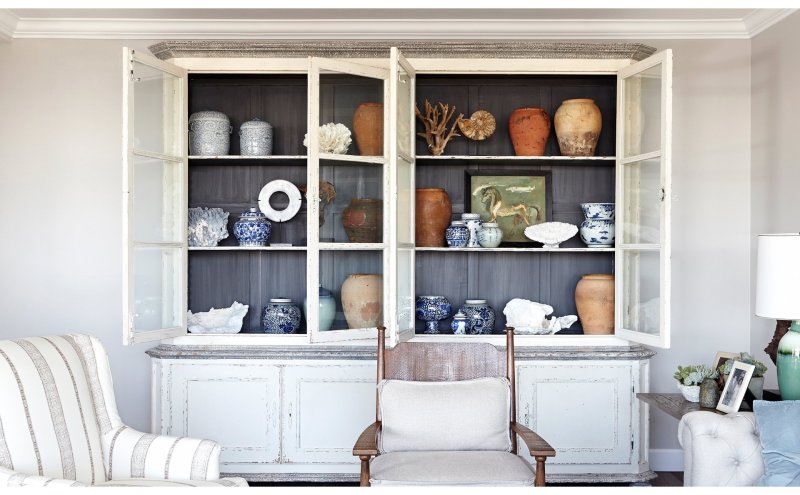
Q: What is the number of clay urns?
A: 7